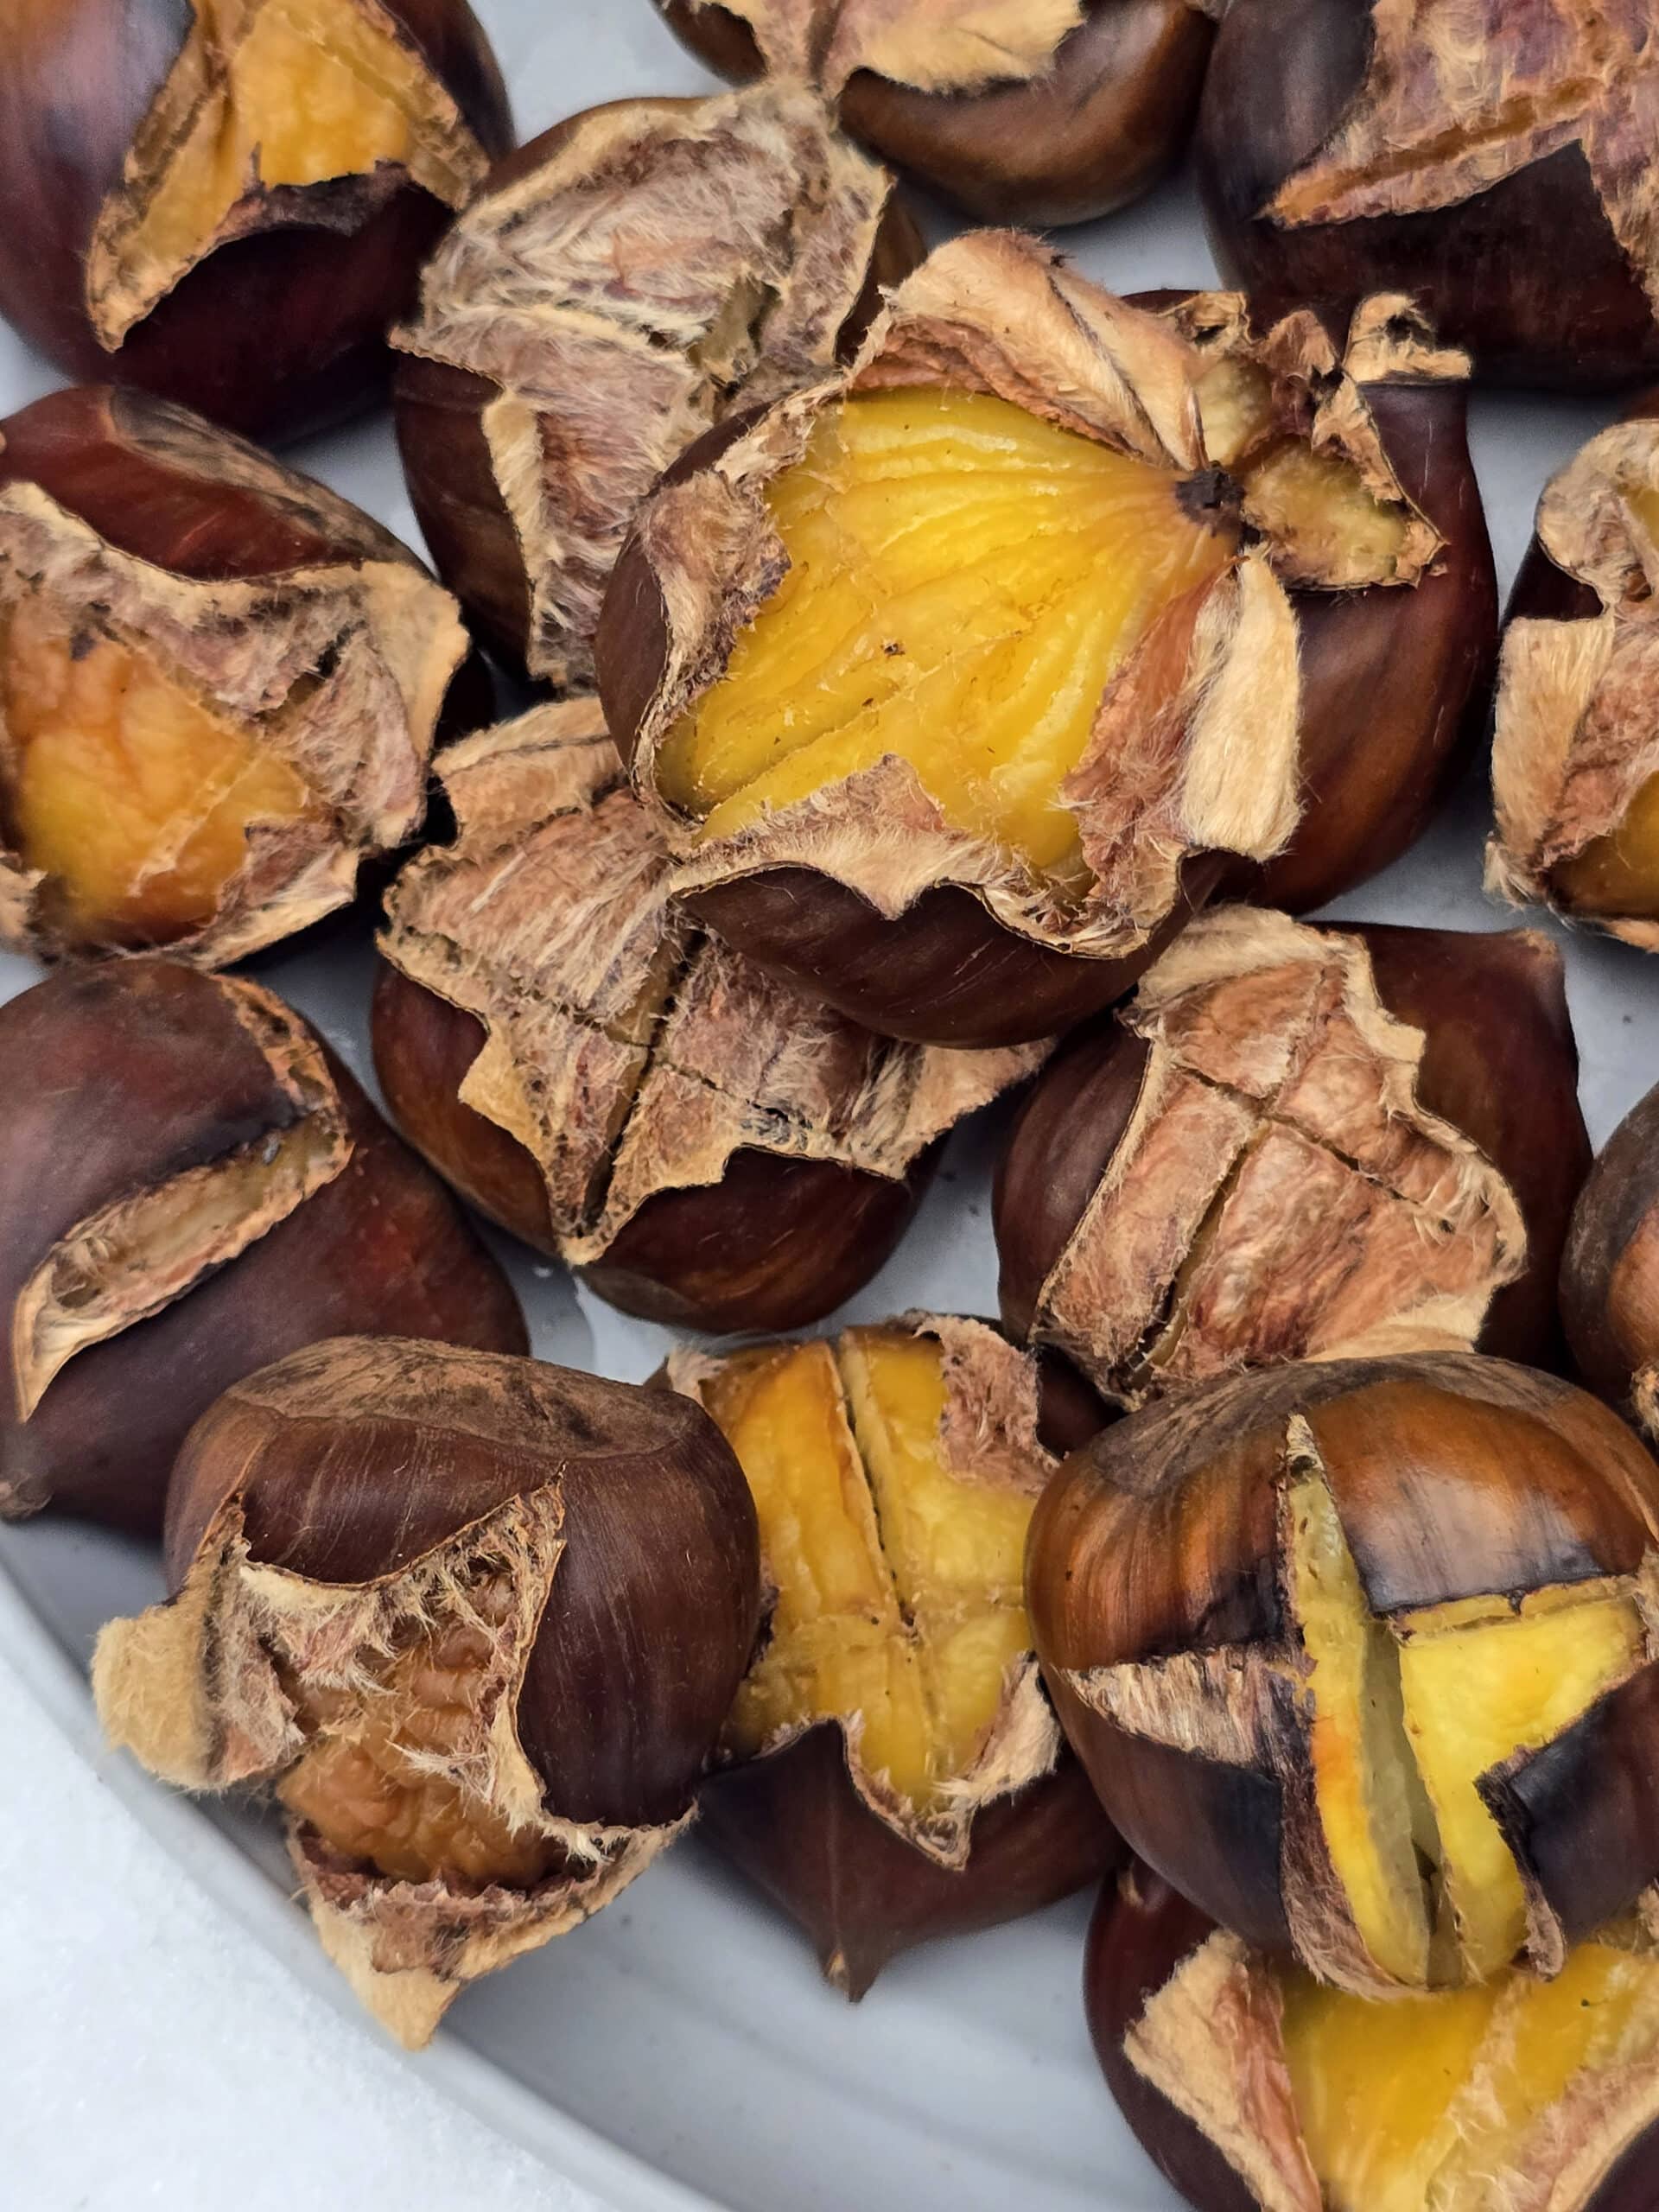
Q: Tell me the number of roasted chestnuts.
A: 15